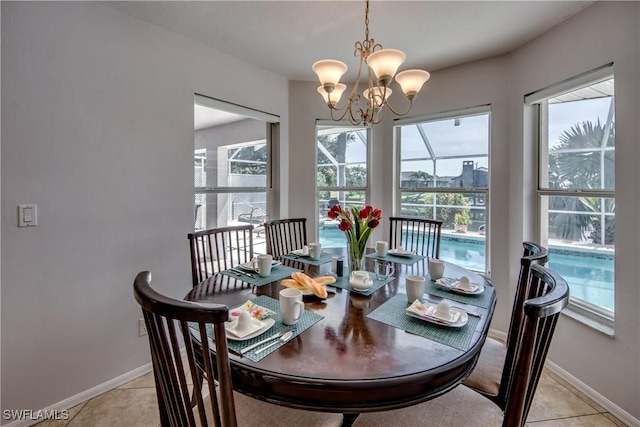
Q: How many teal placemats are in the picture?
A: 7